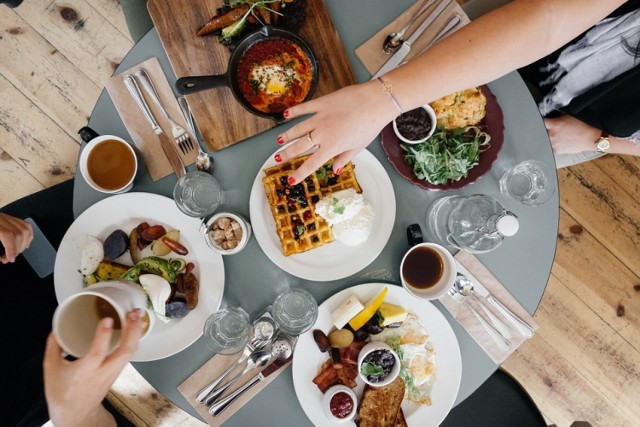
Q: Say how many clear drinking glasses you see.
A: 4